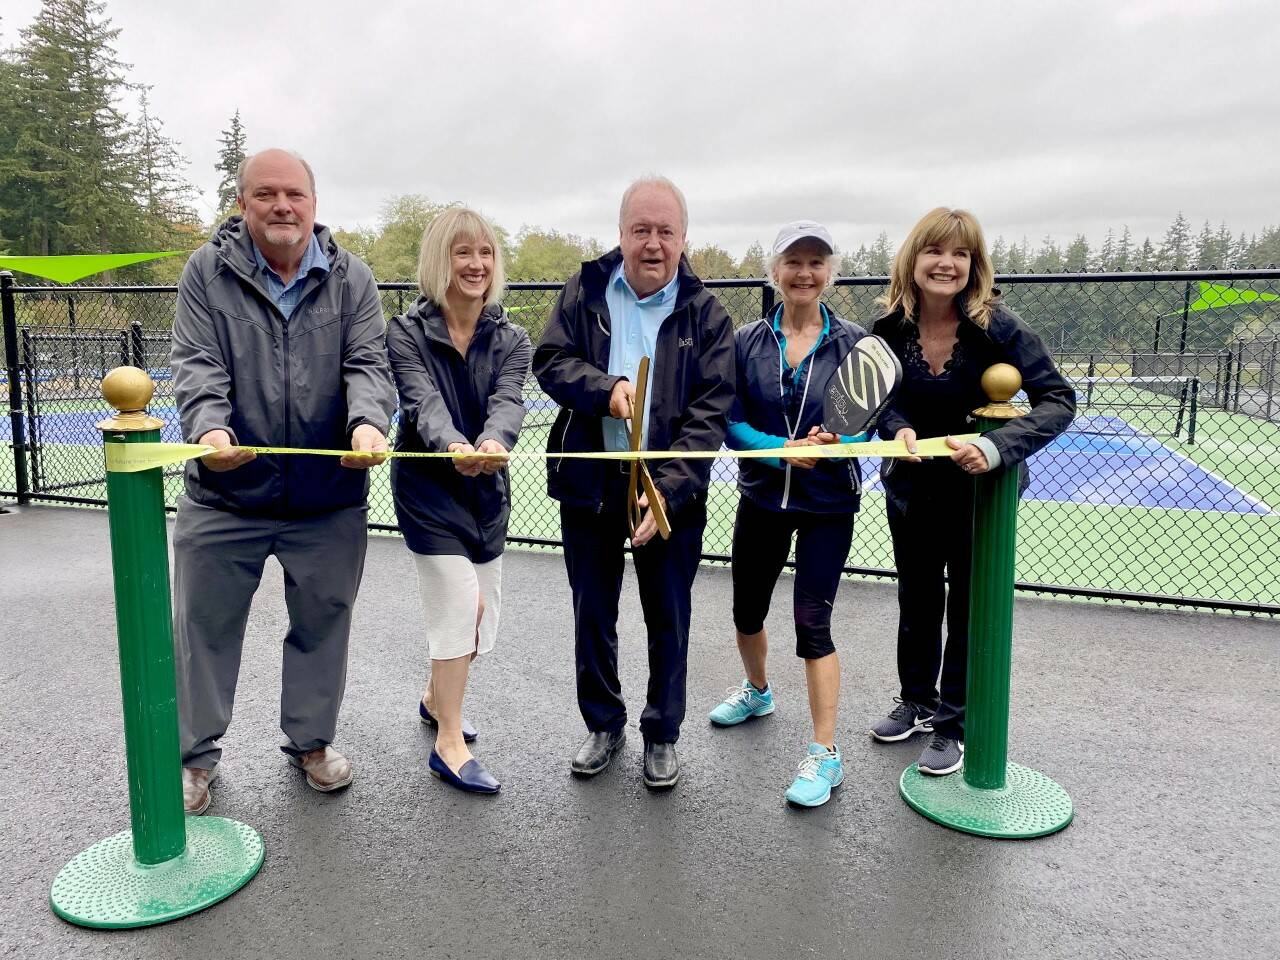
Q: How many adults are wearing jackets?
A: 5